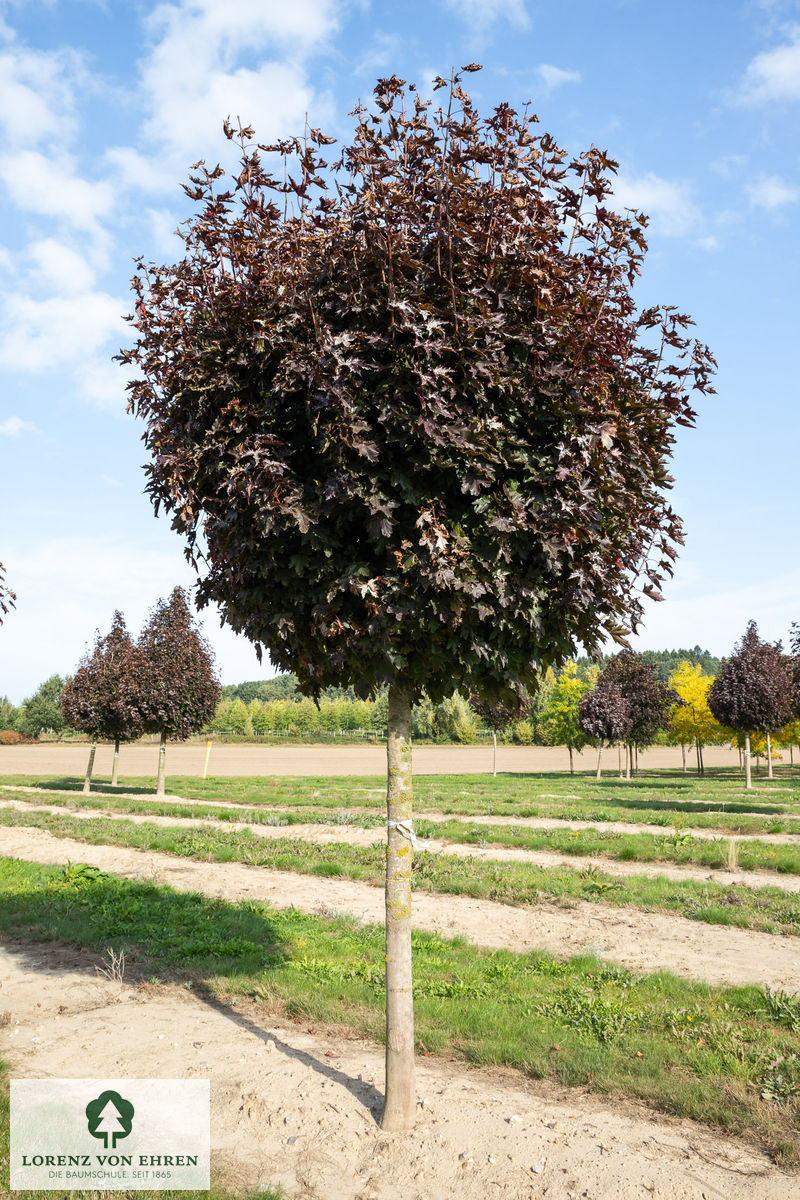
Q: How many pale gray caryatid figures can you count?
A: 0